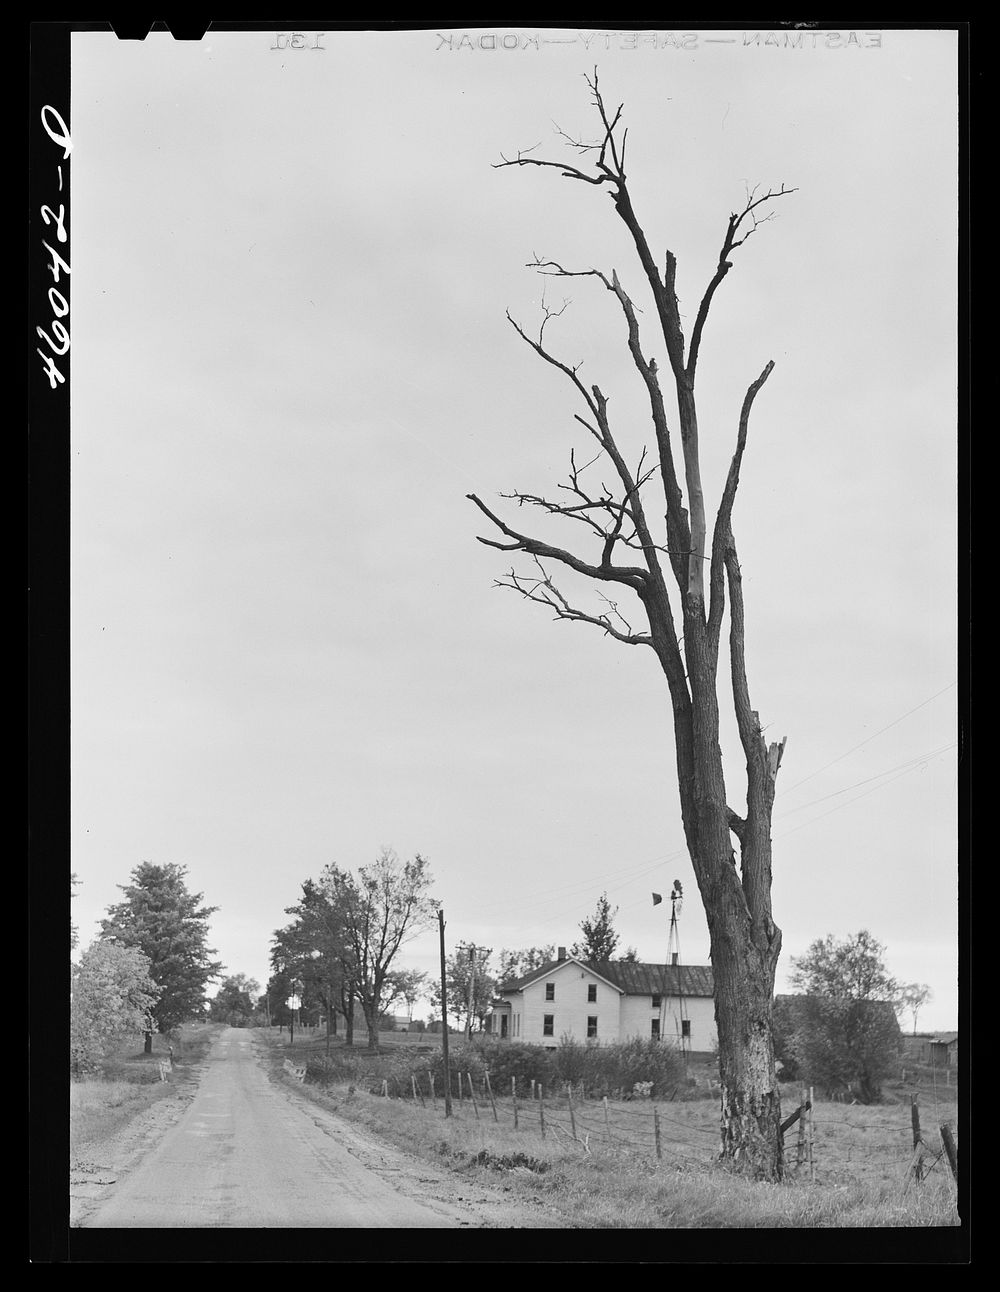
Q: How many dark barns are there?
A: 1